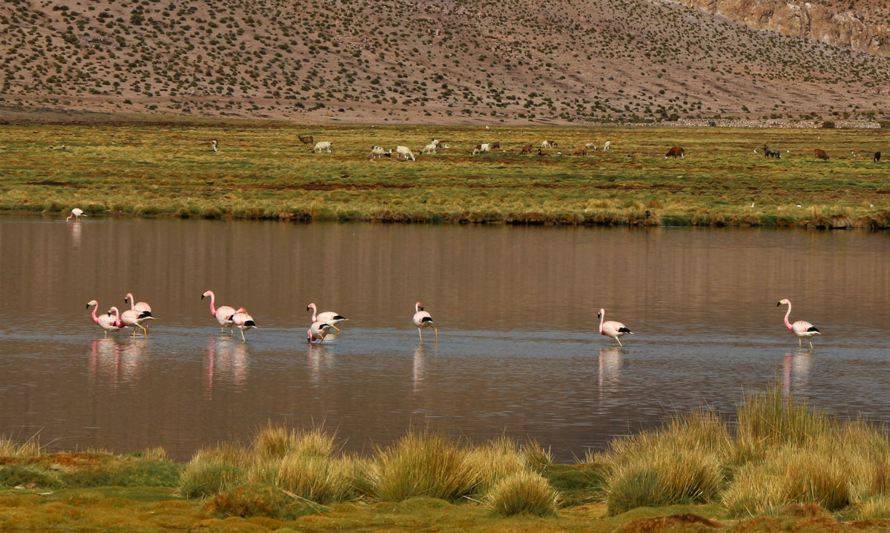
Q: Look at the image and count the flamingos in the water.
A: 11